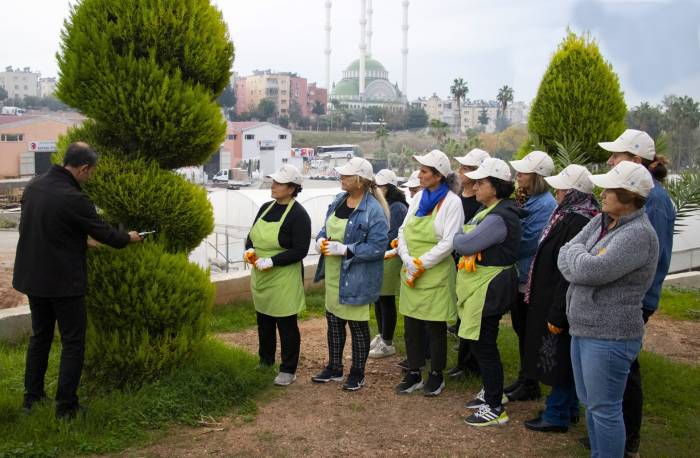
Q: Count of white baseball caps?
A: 11